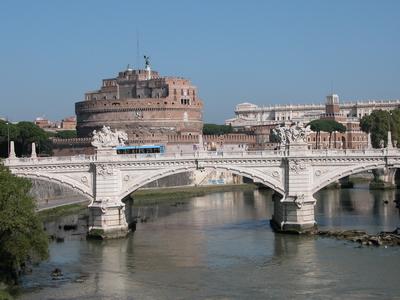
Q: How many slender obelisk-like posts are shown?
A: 5